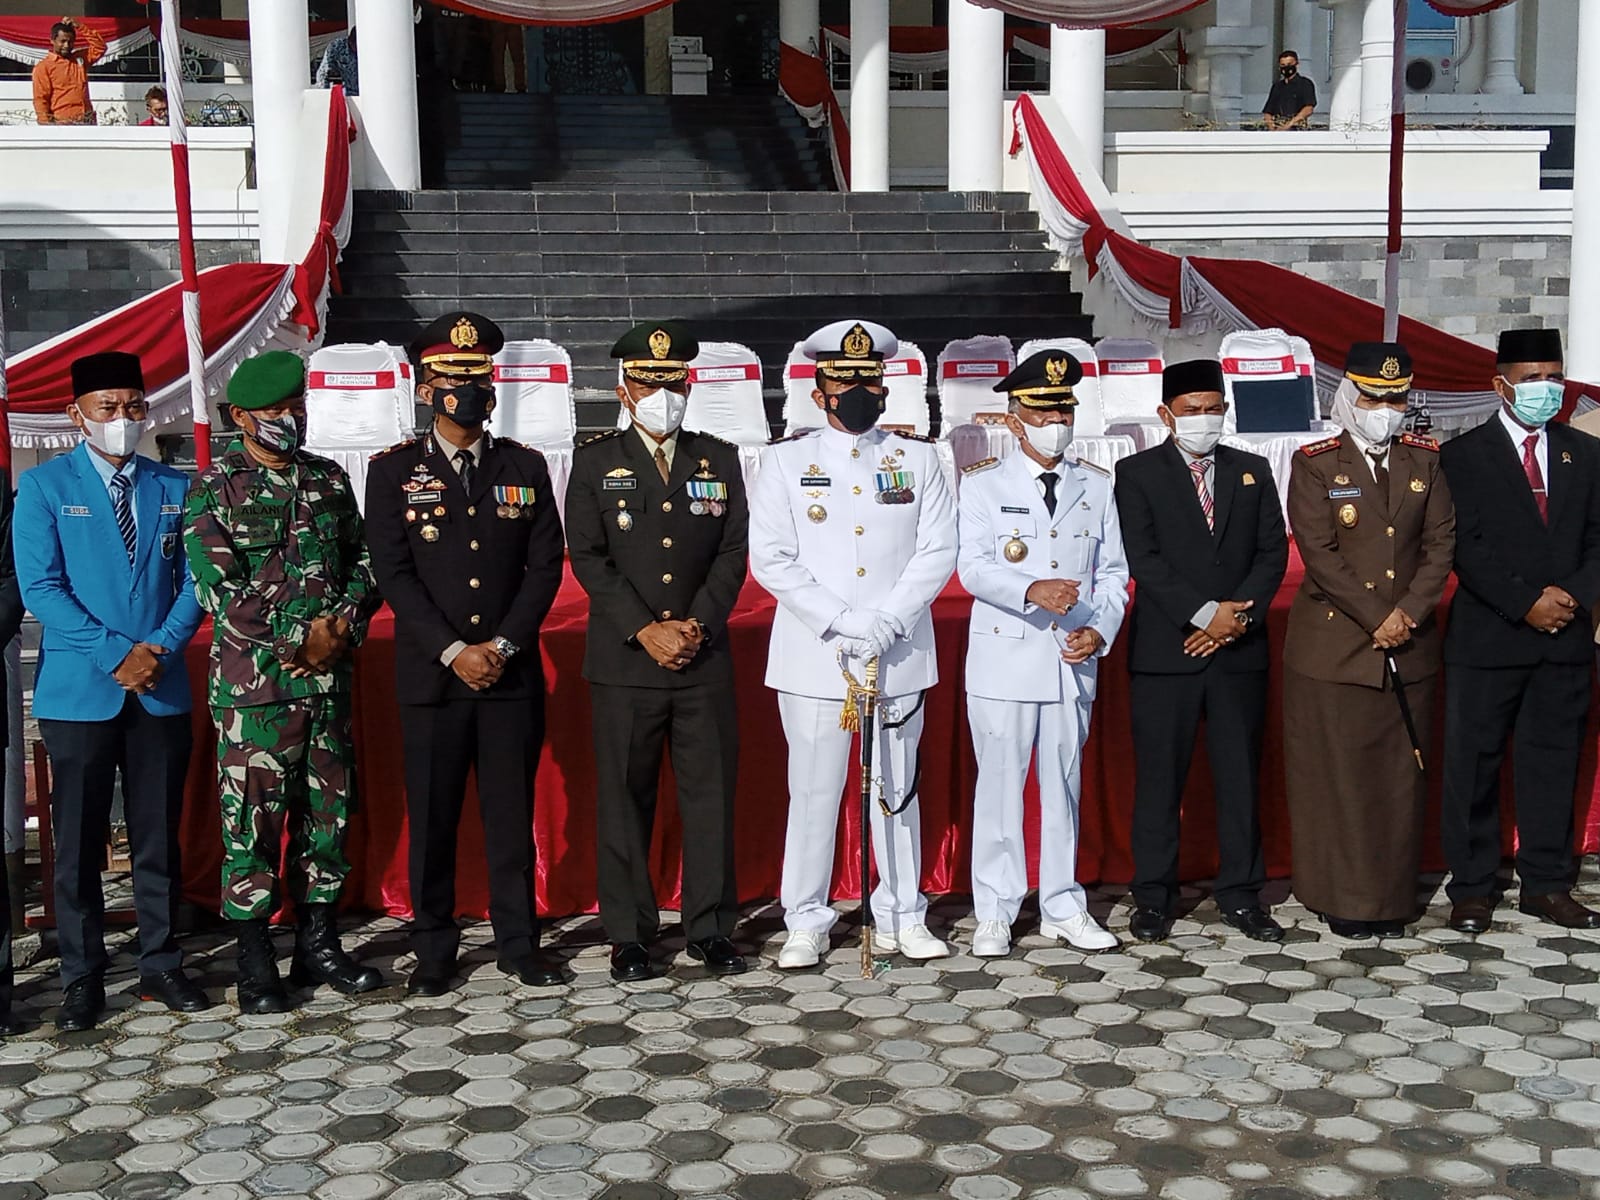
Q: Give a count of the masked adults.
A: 10